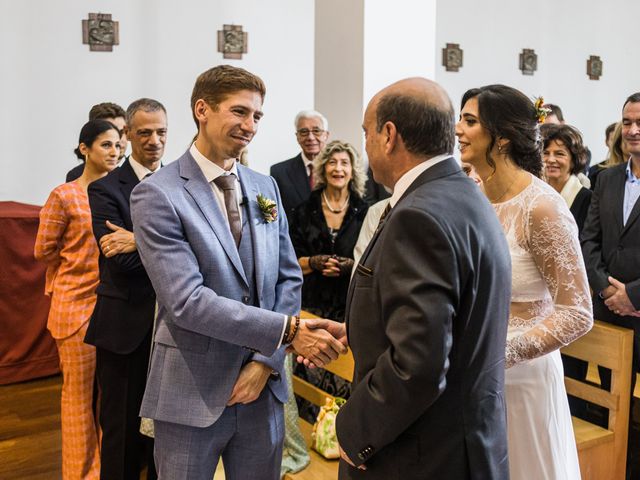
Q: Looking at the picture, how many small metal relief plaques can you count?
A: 5